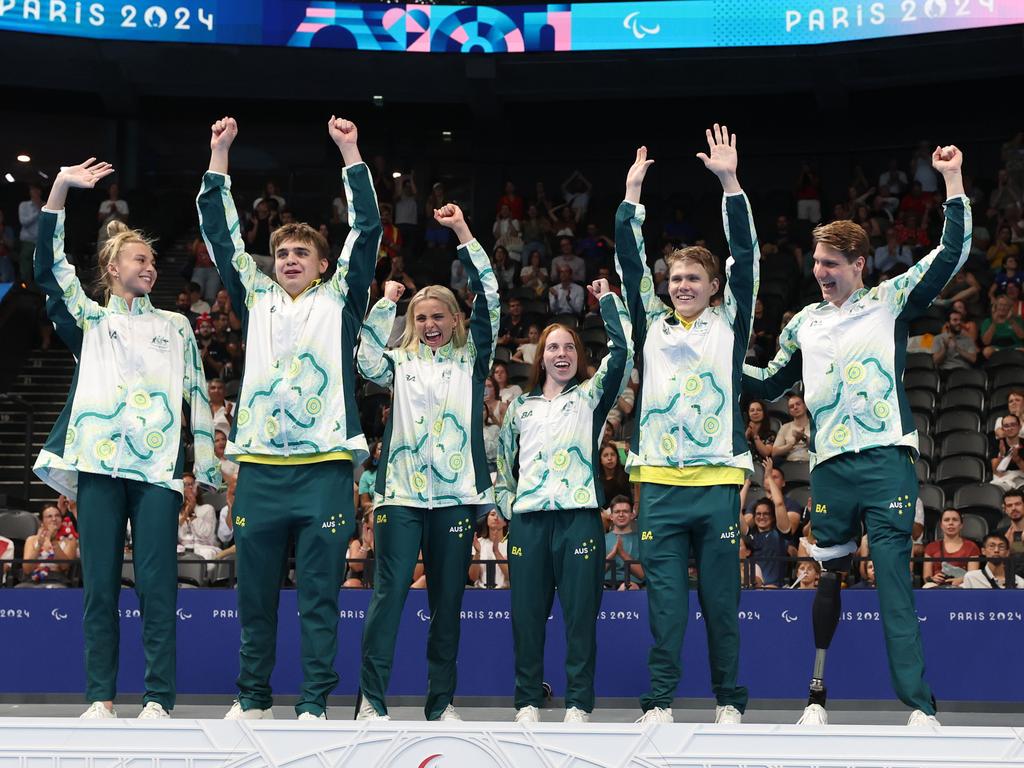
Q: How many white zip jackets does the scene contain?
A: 6